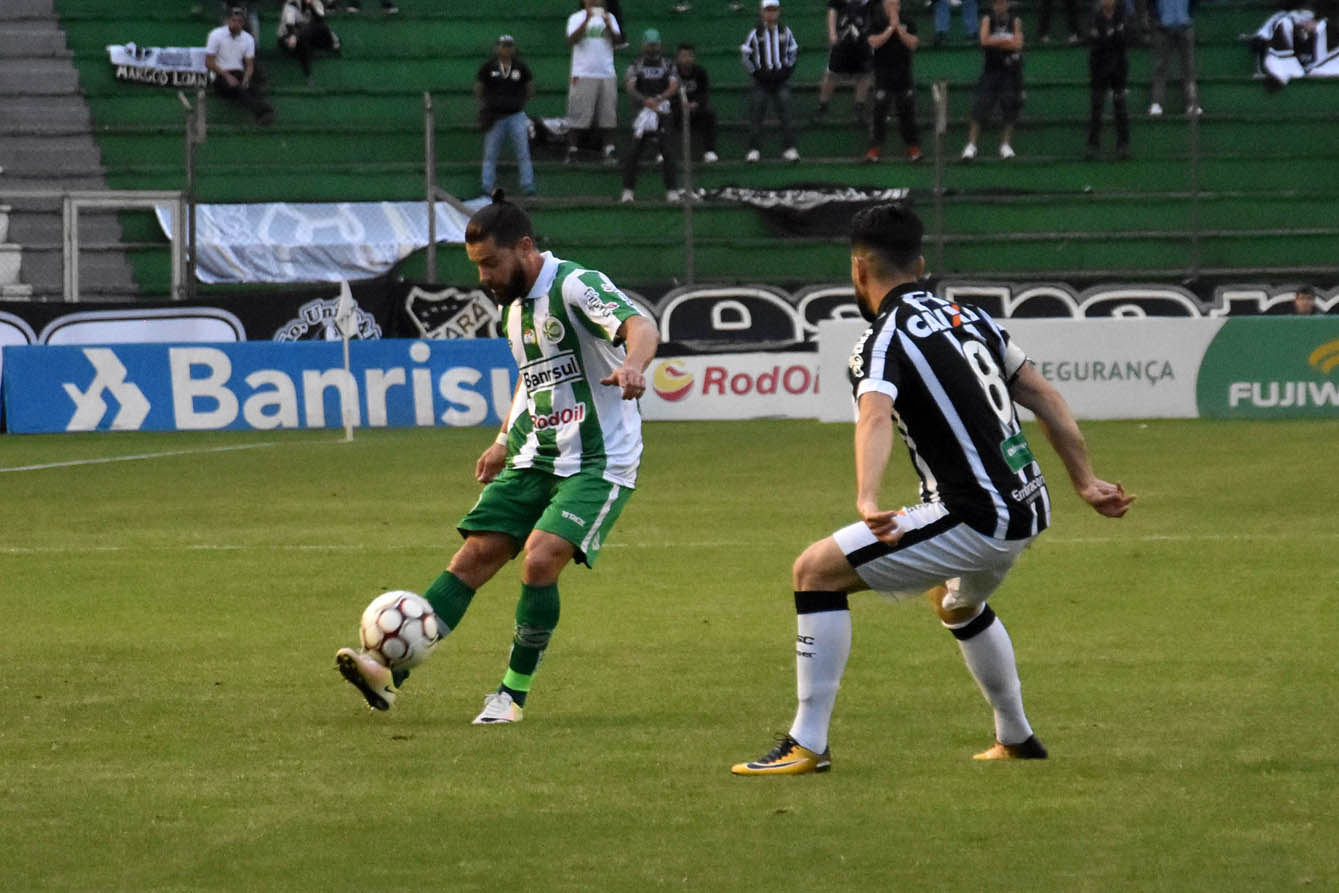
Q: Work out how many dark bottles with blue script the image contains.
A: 0